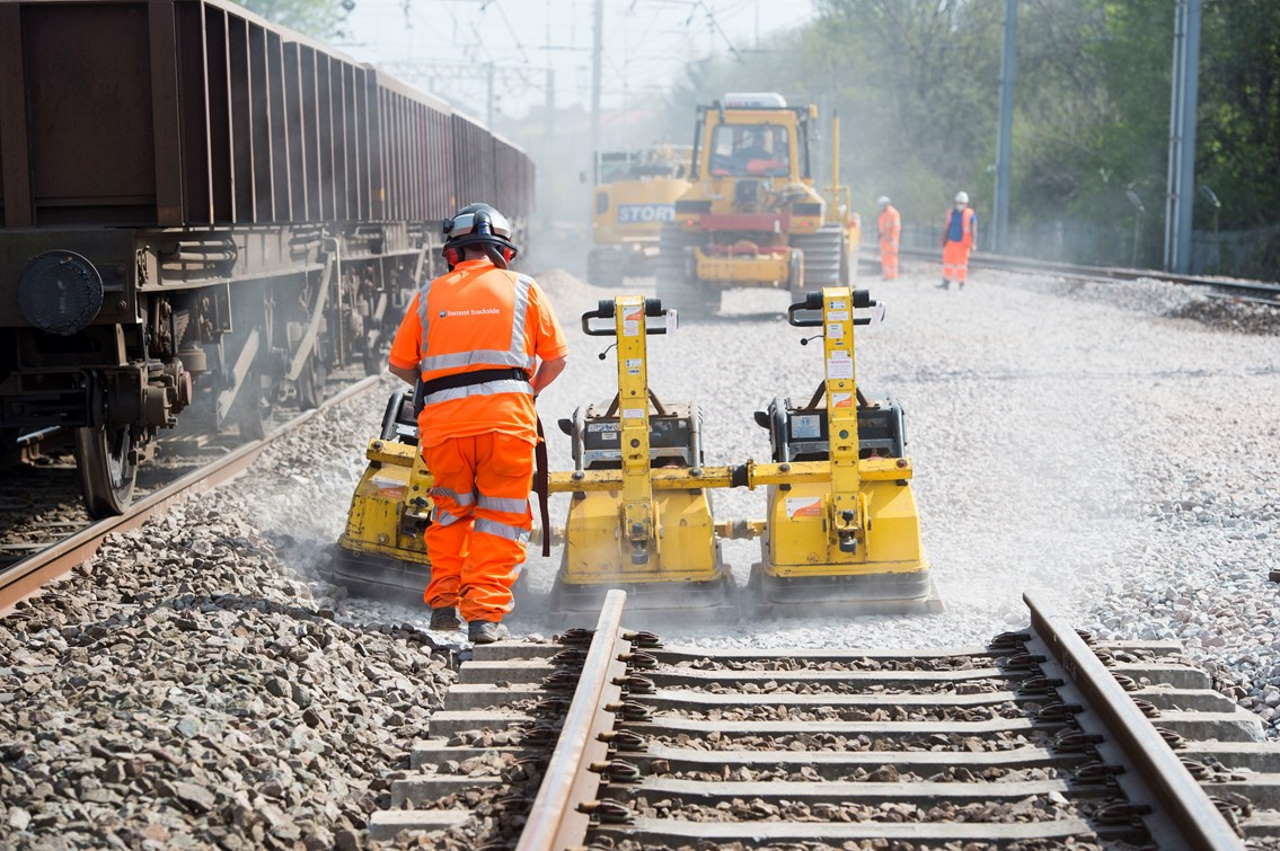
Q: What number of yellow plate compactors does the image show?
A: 3